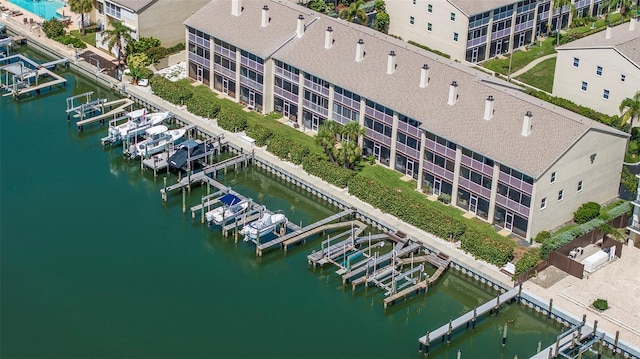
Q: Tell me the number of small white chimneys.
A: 12